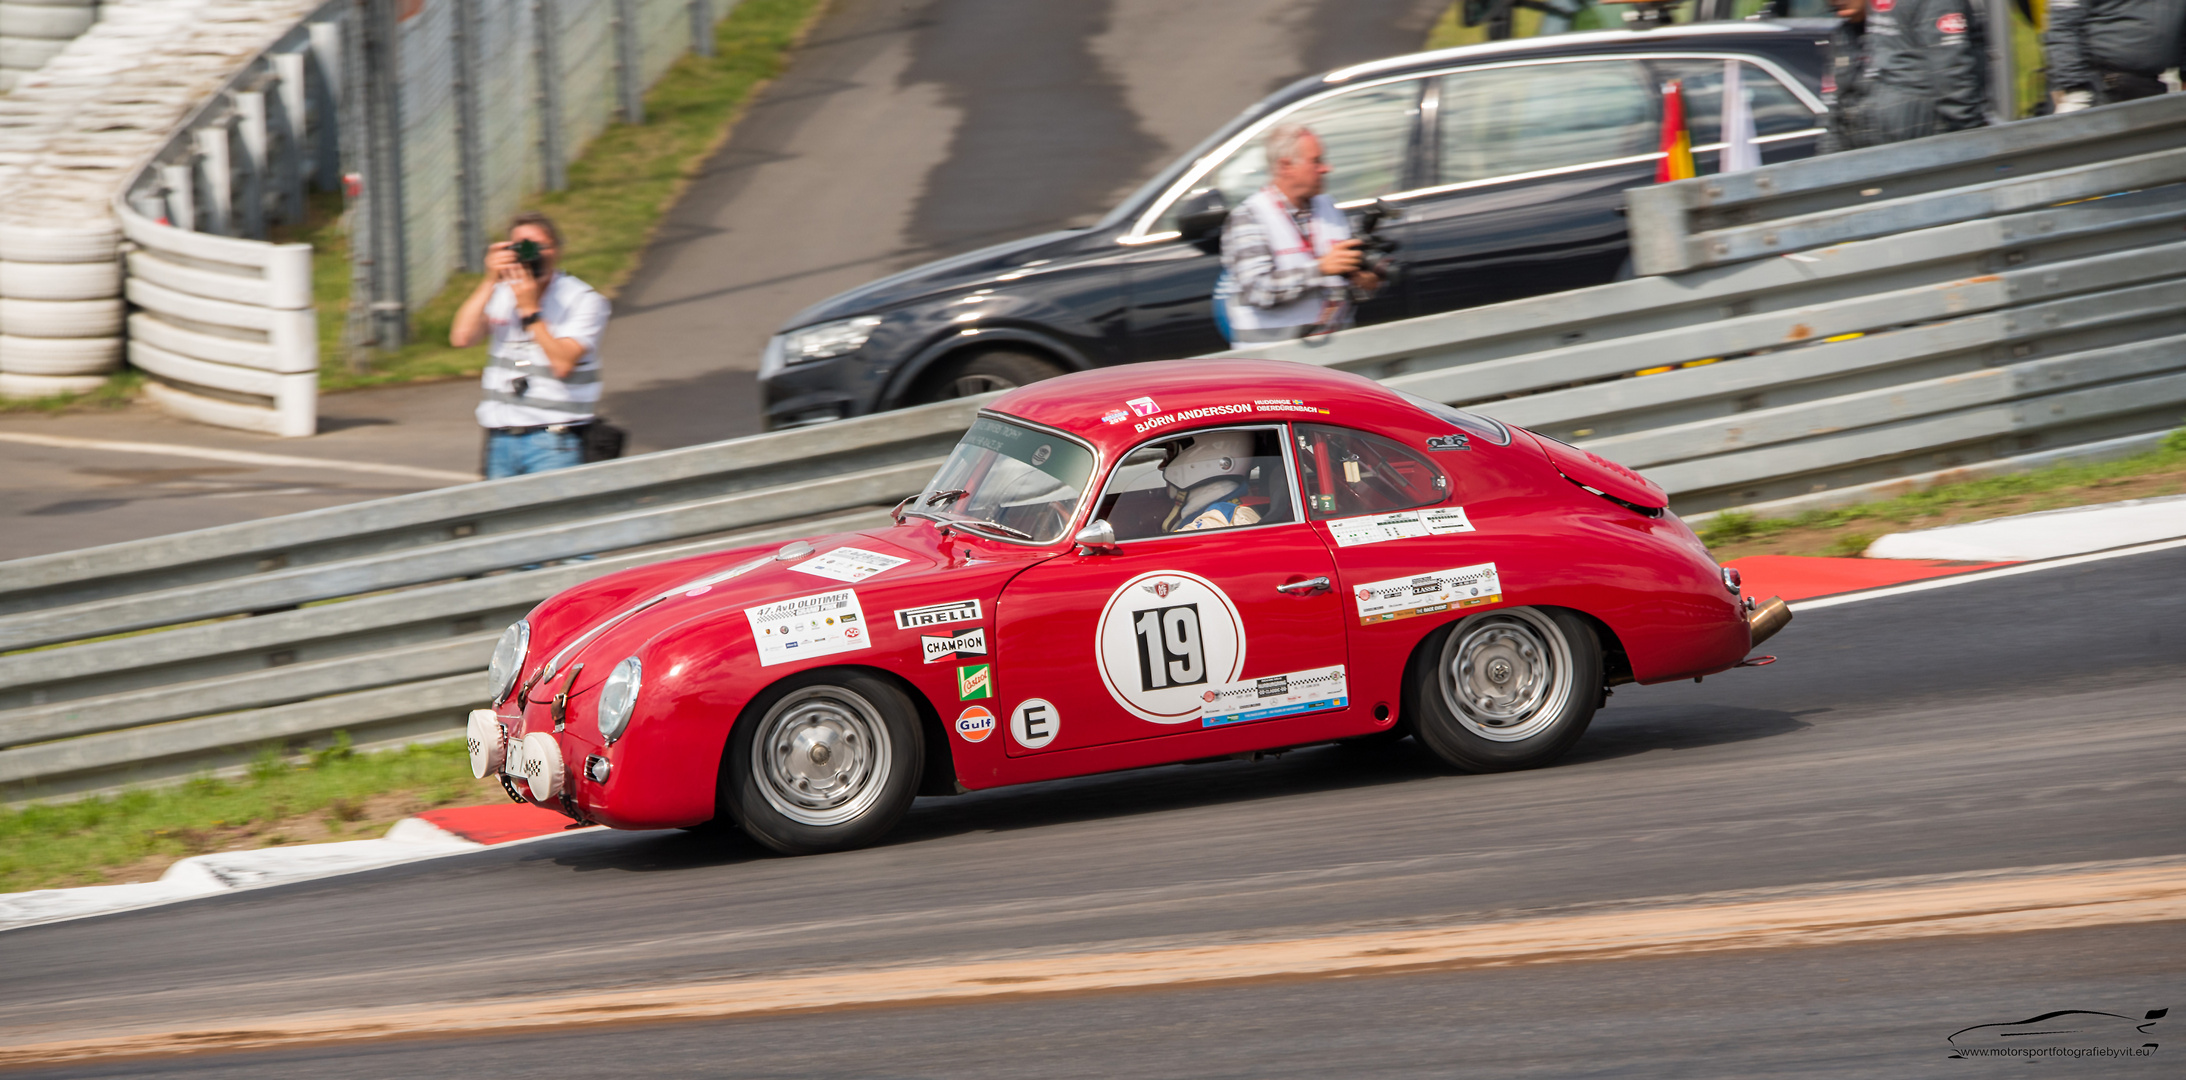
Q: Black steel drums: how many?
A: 0